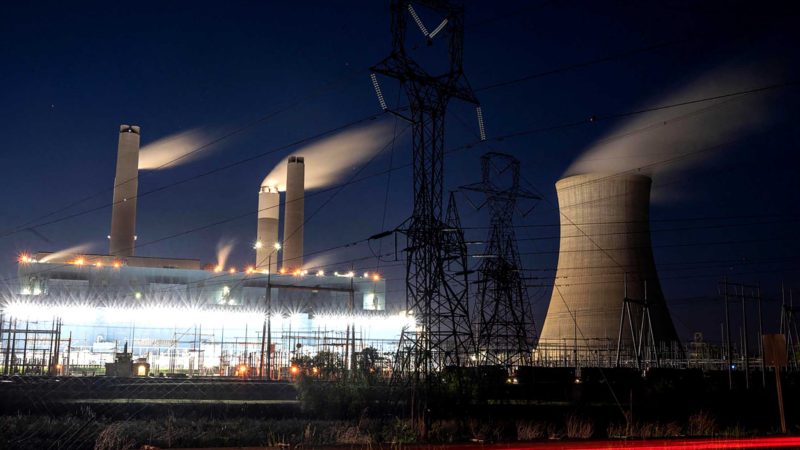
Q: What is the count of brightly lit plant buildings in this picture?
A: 1